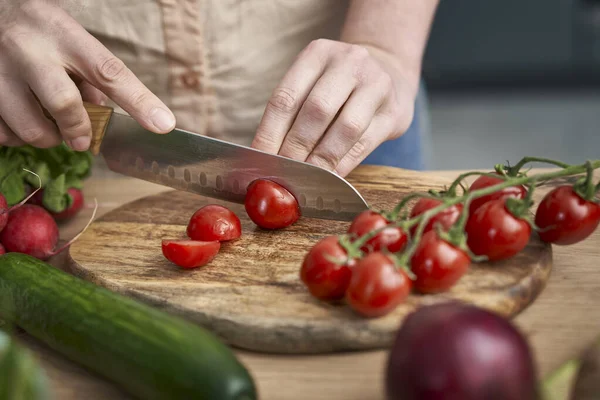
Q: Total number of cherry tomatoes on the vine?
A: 8